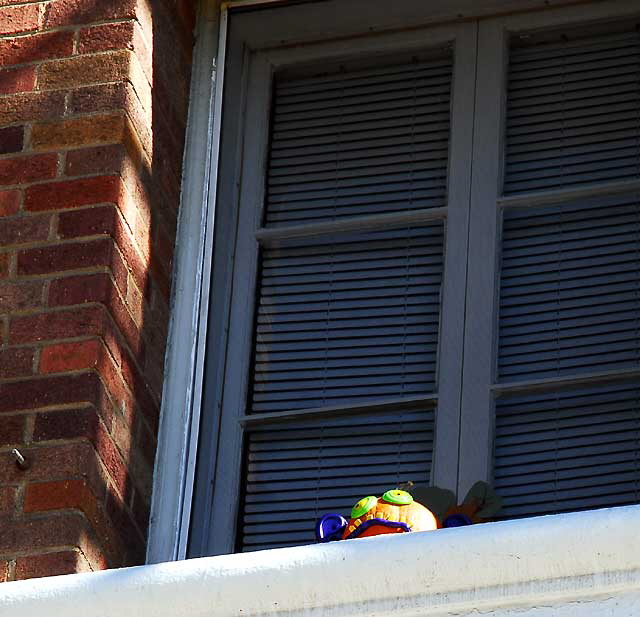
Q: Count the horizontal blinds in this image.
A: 2